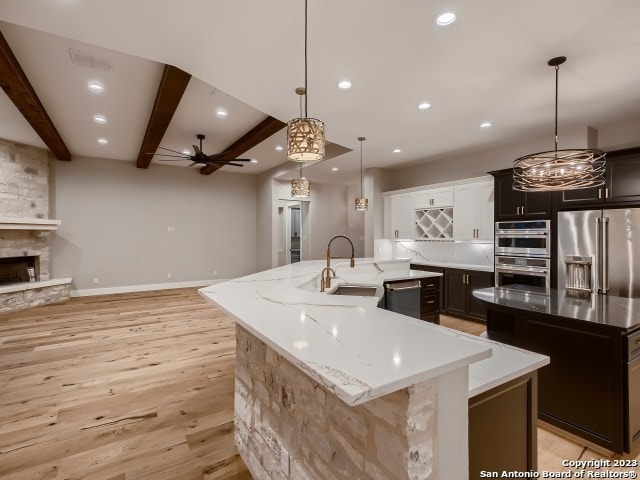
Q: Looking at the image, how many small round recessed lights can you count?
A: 13